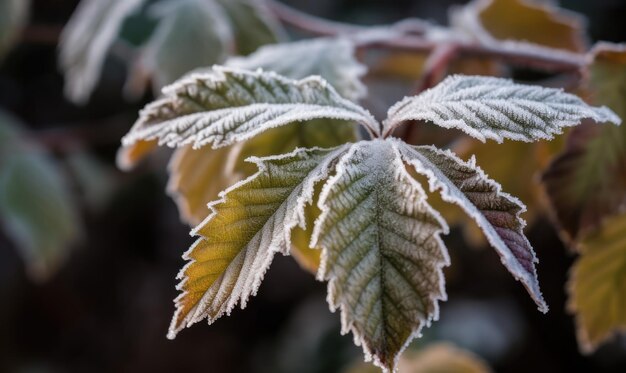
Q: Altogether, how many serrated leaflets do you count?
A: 5